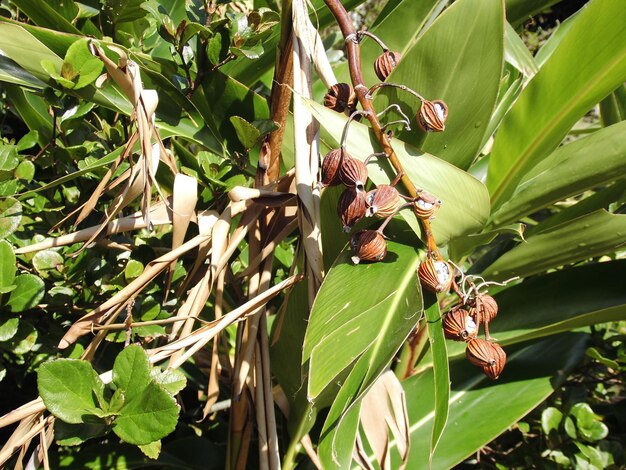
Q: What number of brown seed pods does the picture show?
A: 14